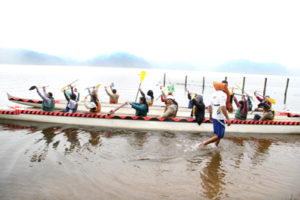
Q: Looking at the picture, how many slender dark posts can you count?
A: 7